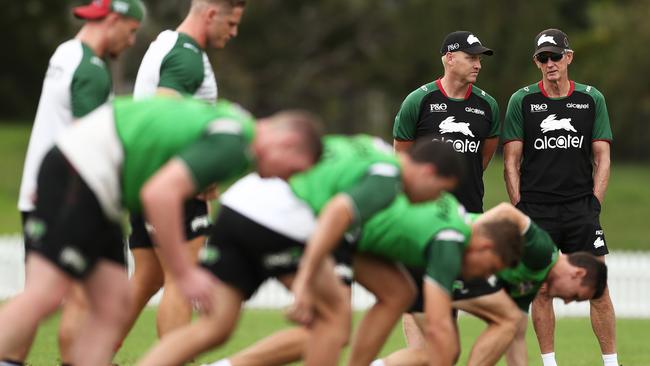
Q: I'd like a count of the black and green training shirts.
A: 2